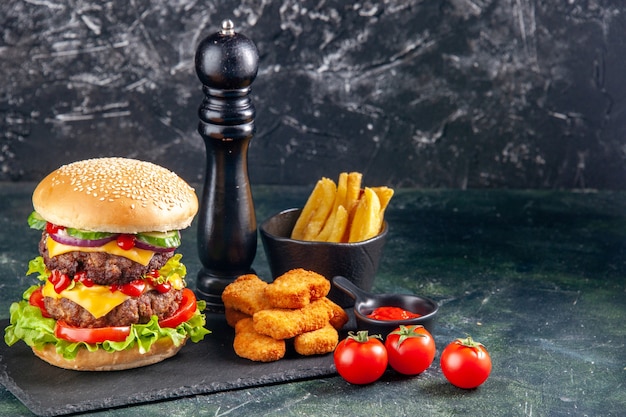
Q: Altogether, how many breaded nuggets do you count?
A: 7